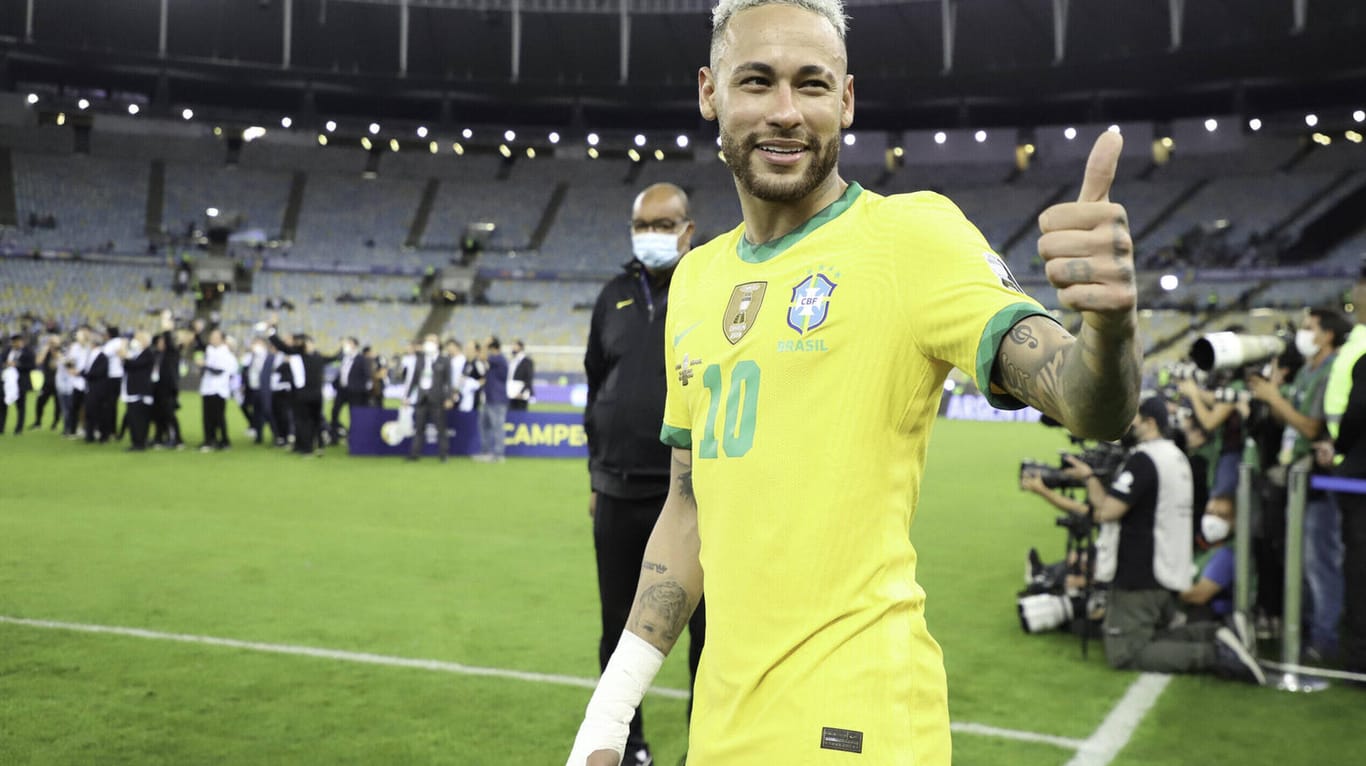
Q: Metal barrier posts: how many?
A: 2